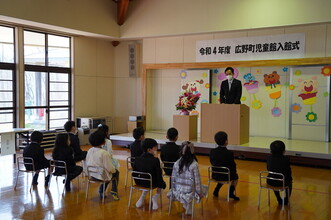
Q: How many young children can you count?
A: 11